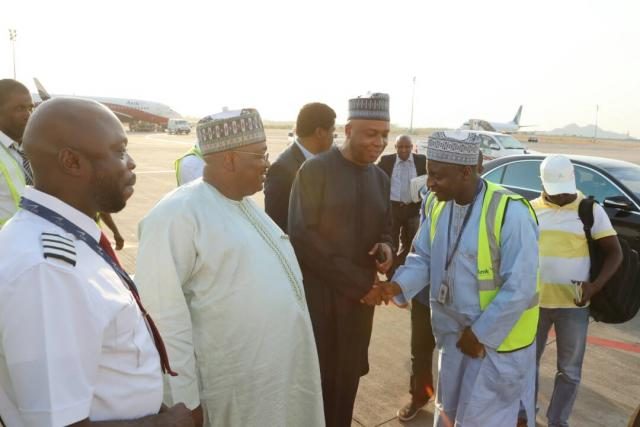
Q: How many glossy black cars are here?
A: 1